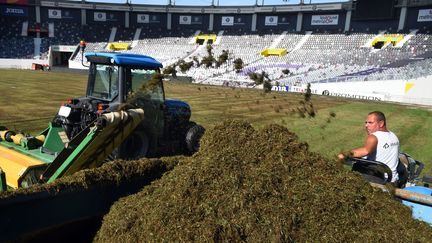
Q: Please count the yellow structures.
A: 4